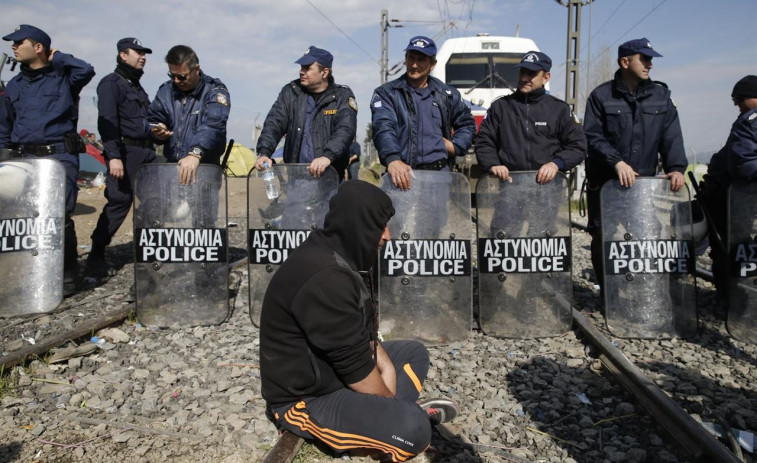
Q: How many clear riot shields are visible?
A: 7